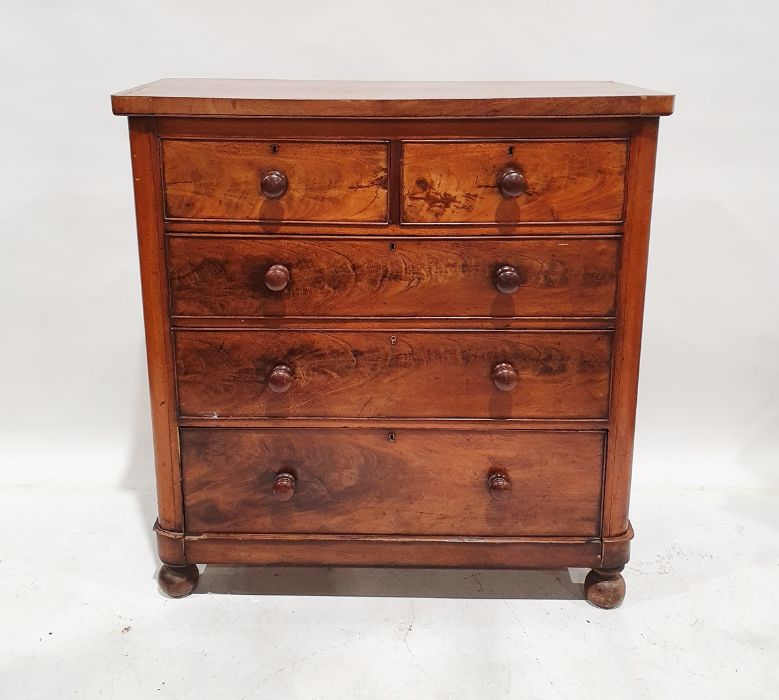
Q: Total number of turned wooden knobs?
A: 8